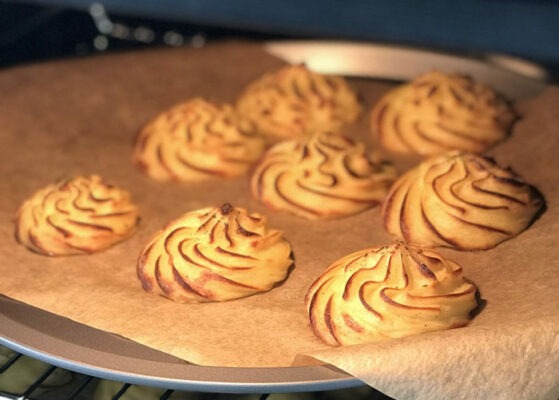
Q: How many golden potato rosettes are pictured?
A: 8